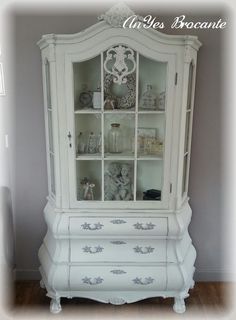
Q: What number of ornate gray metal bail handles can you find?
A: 6